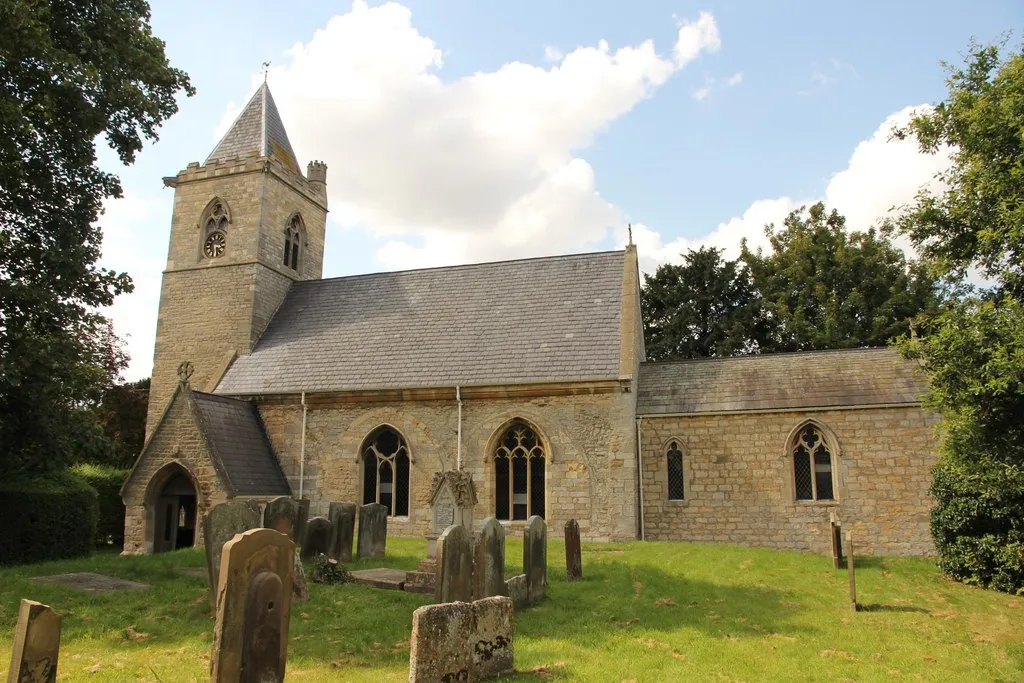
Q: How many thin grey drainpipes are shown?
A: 3